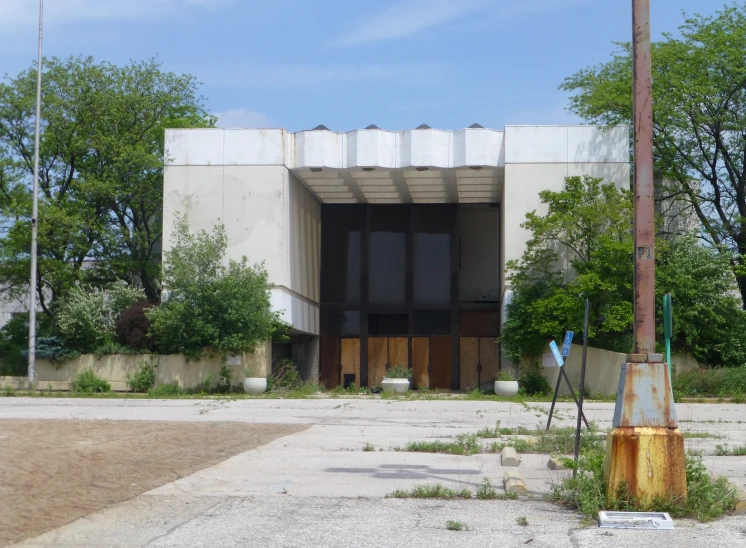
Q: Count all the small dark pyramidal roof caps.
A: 4